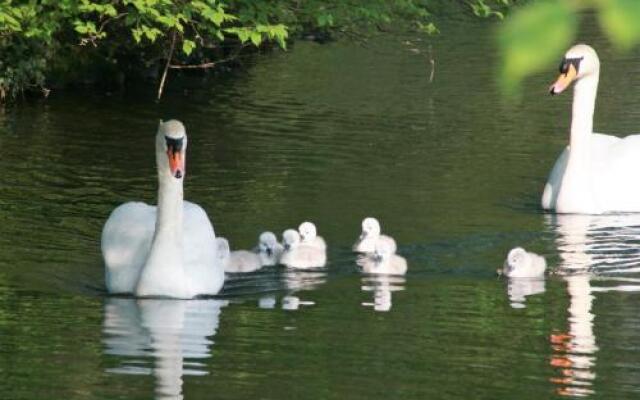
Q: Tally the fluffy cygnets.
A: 7